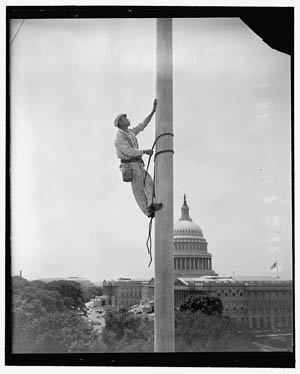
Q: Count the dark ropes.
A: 2